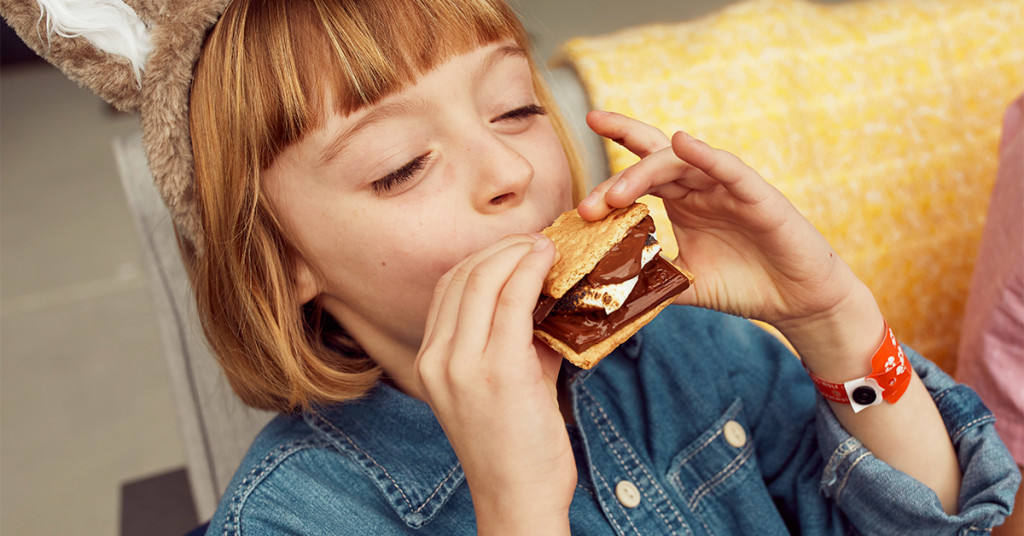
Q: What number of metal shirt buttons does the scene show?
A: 0